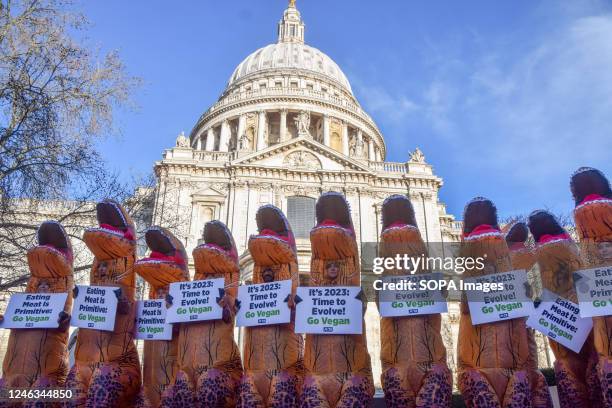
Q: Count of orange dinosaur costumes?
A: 11